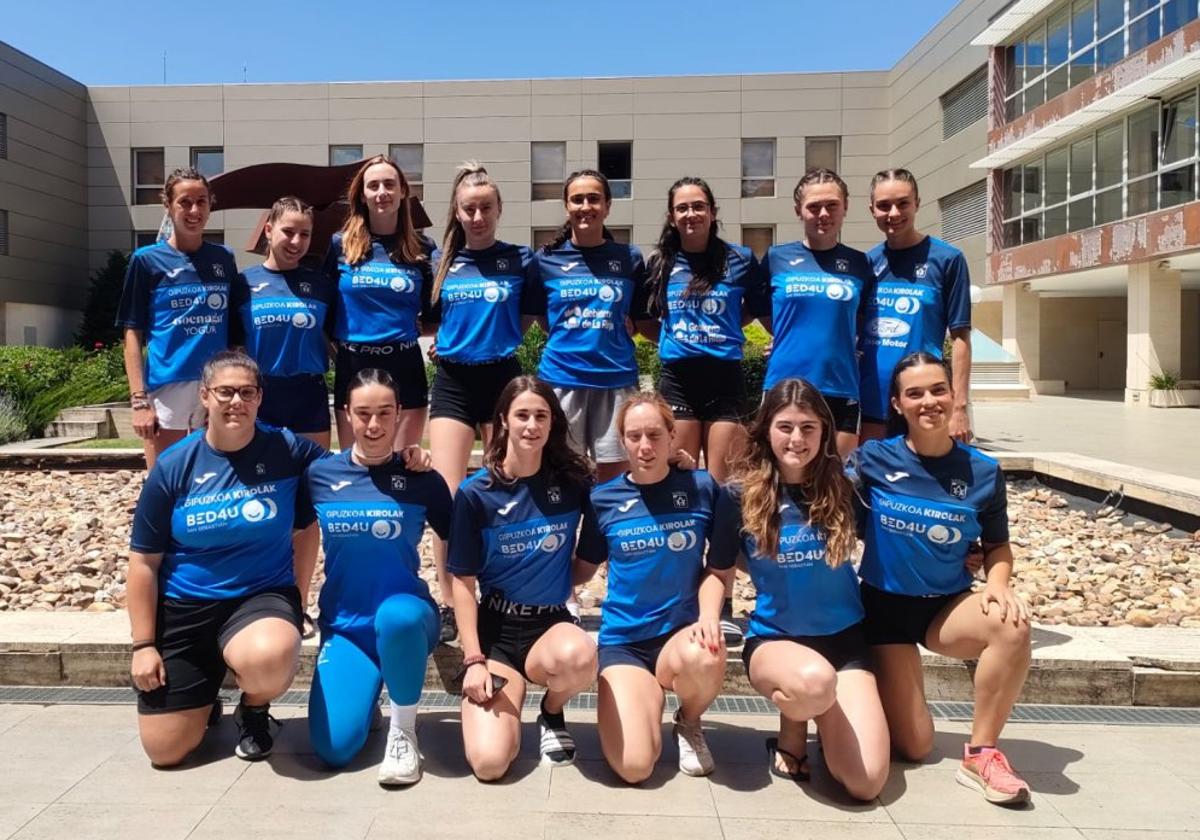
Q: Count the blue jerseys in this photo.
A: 14